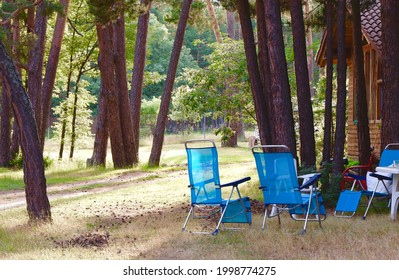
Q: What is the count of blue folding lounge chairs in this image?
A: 3